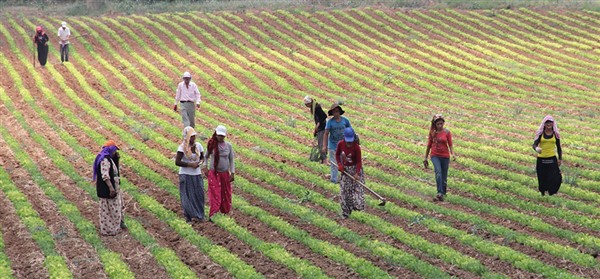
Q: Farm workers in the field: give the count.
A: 11